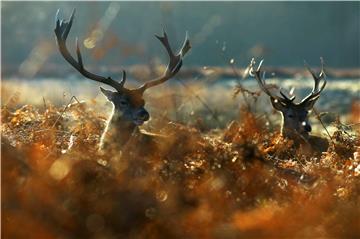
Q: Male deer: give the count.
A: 2